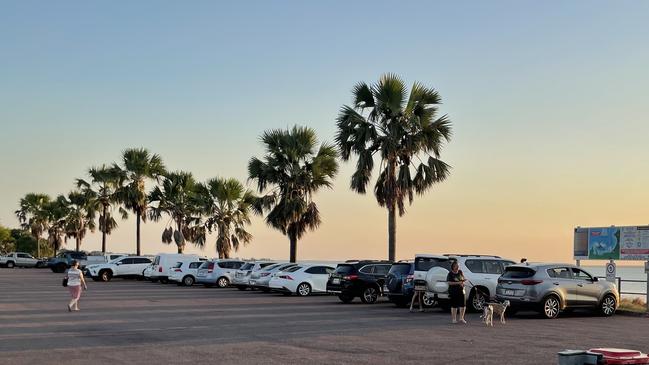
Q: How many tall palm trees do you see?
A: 9